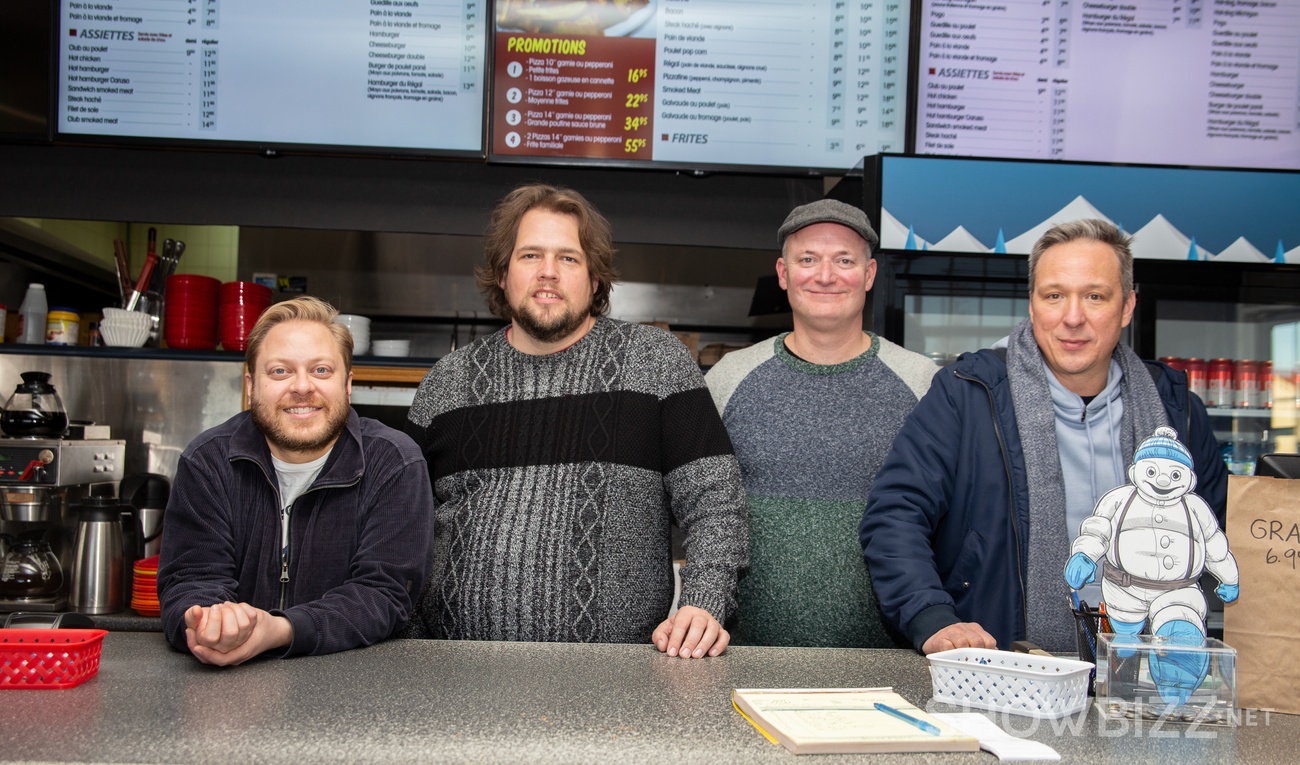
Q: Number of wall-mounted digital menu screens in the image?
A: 3